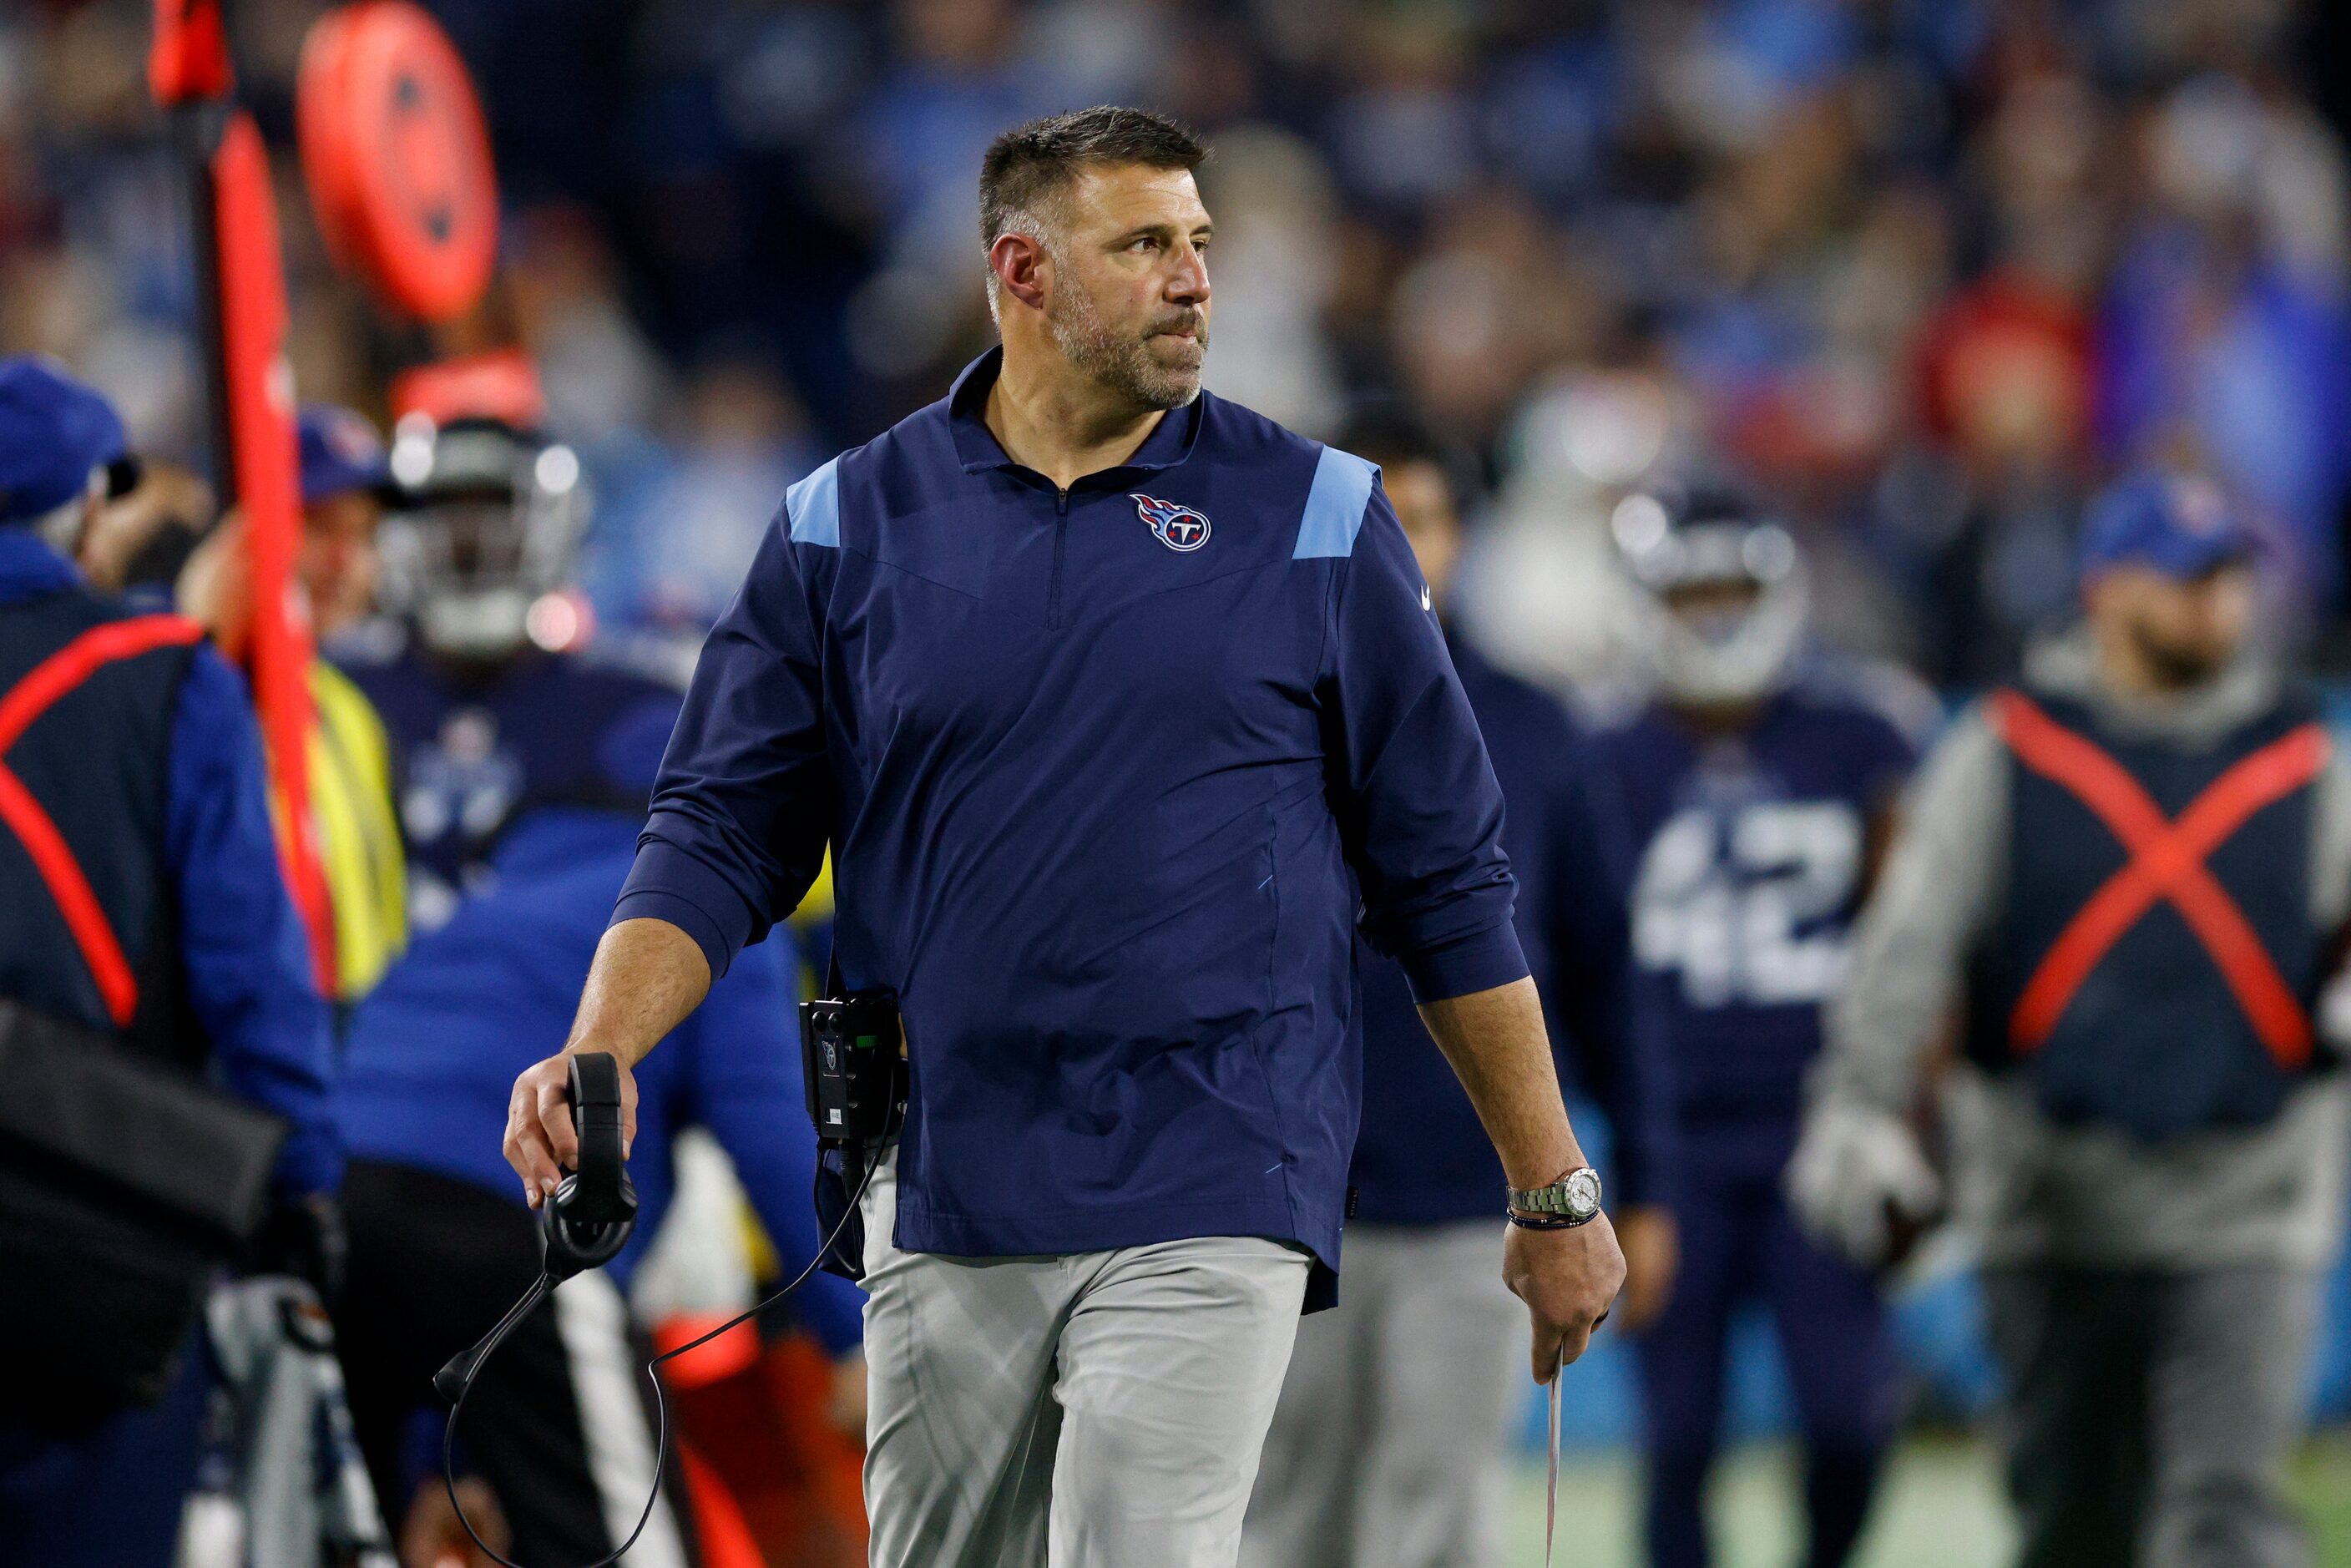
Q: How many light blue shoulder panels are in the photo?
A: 2